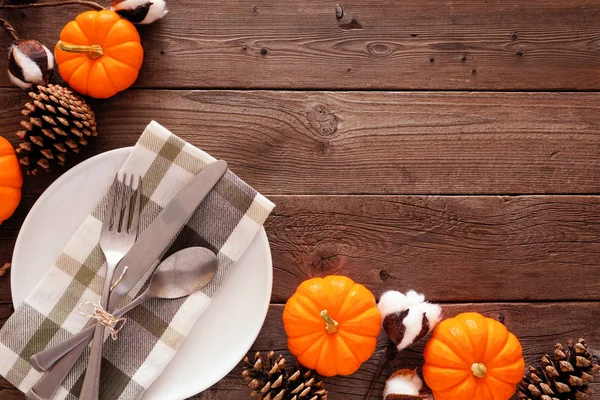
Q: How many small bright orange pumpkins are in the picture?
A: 4